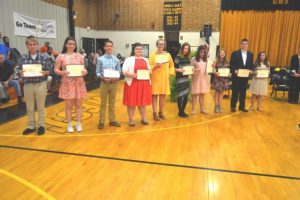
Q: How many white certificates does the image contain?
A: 1